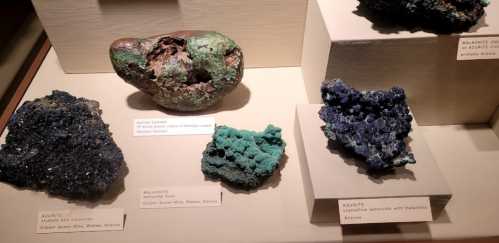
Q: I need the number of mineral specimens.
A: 5